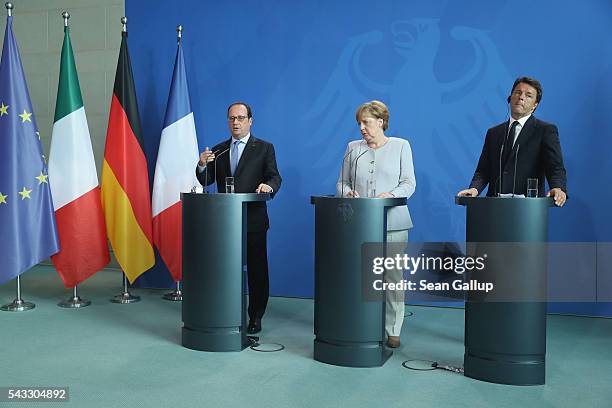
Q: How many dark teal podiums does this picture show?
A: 3